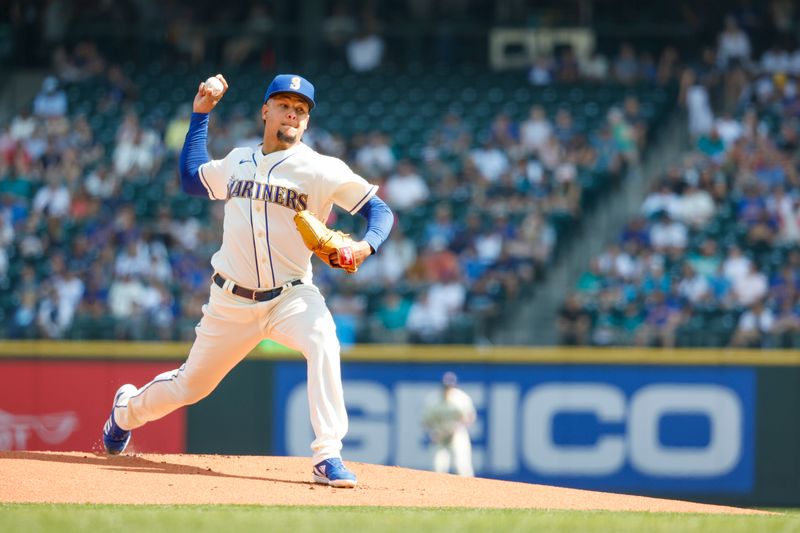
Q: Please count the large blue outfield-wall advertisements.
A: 1